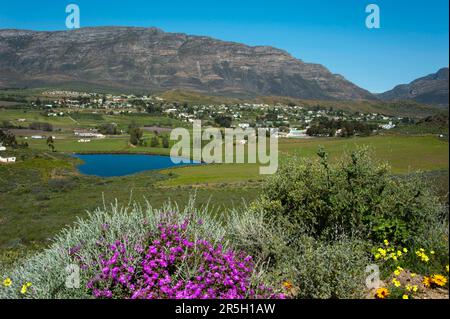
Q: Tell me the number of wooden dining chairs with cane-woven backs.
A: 0